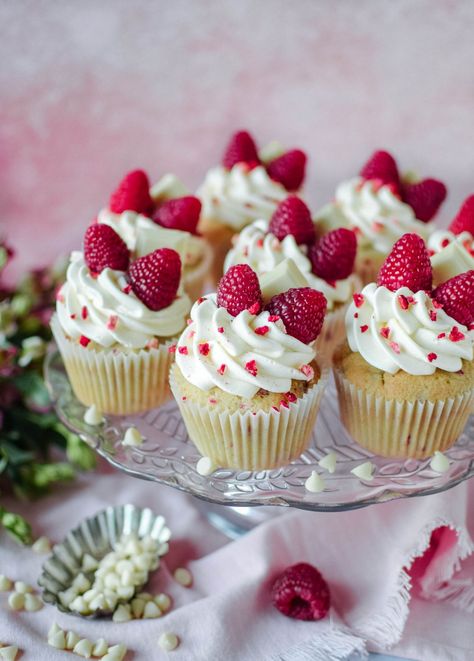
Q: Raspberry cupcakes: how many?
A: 8